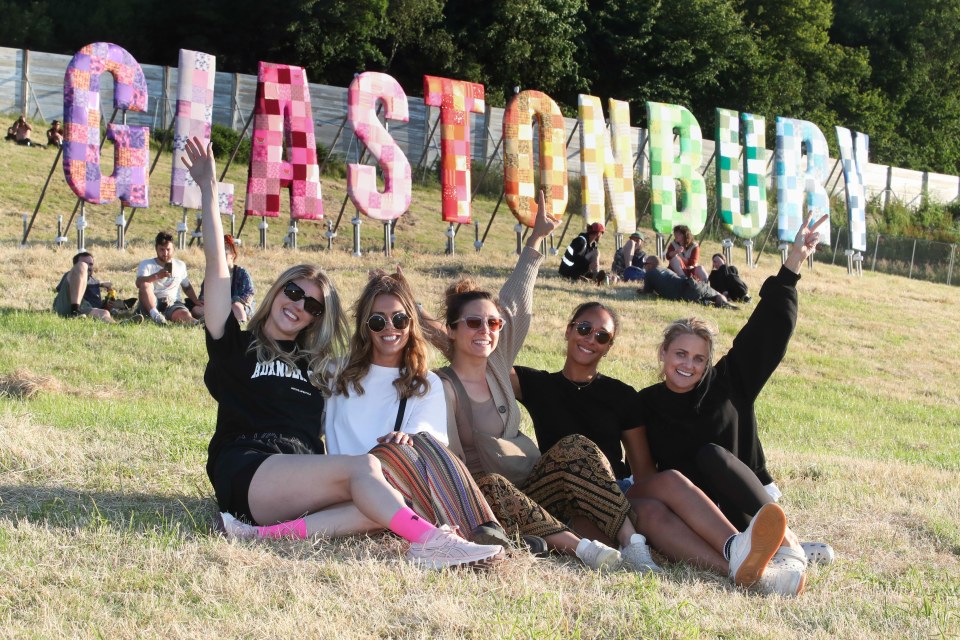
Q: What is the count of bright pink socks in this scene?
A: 2